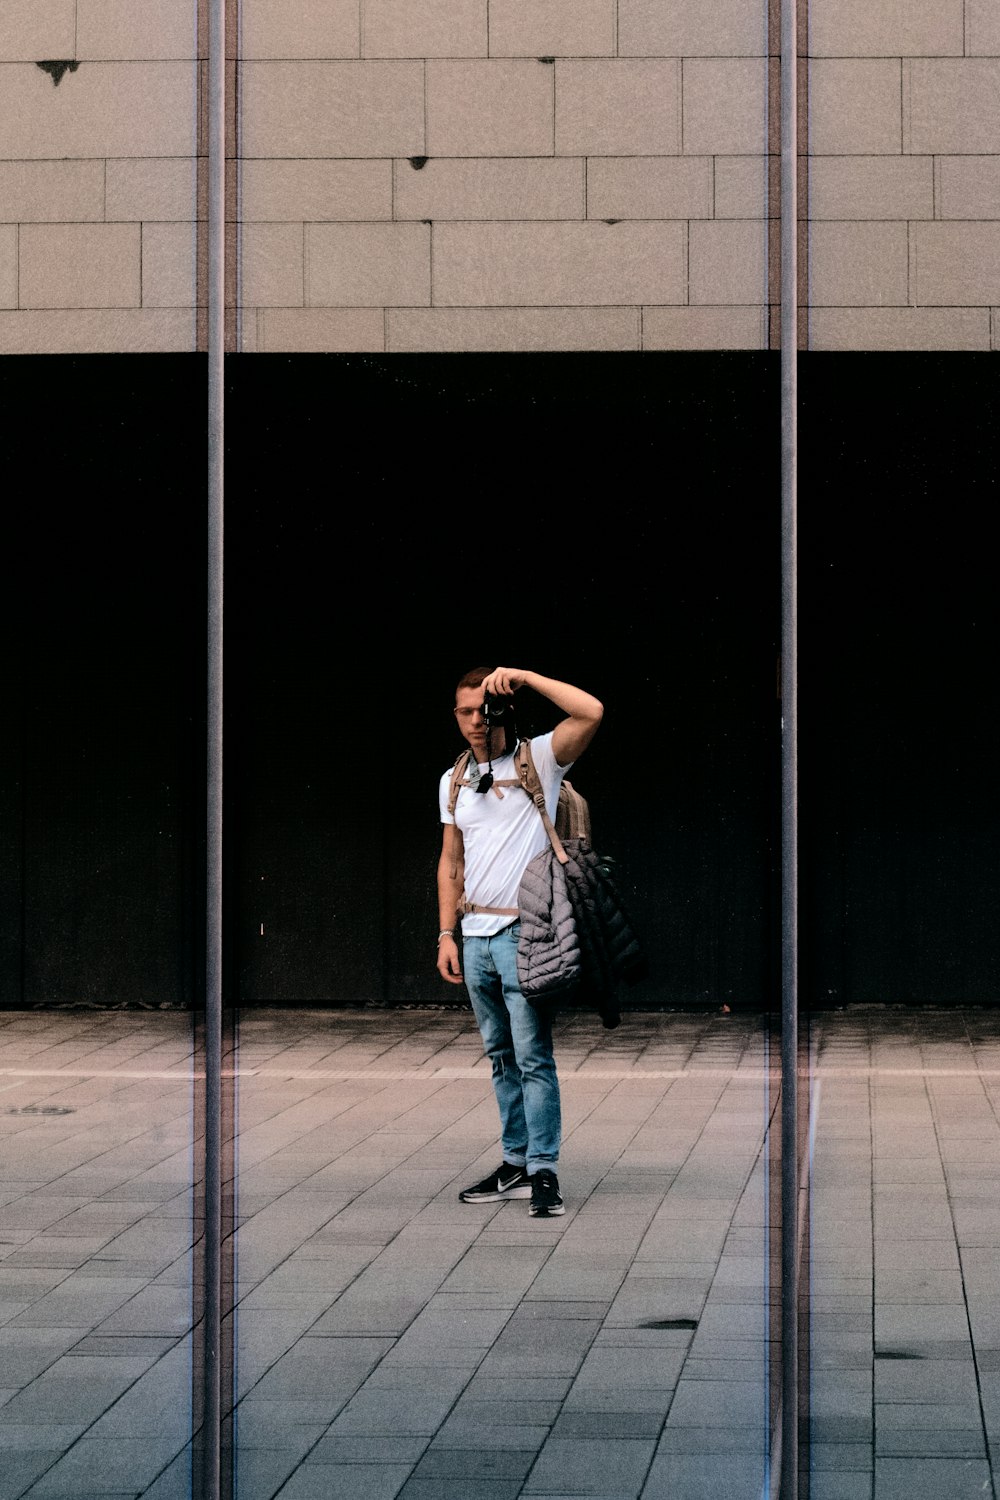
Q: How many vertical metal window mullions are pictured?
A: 2